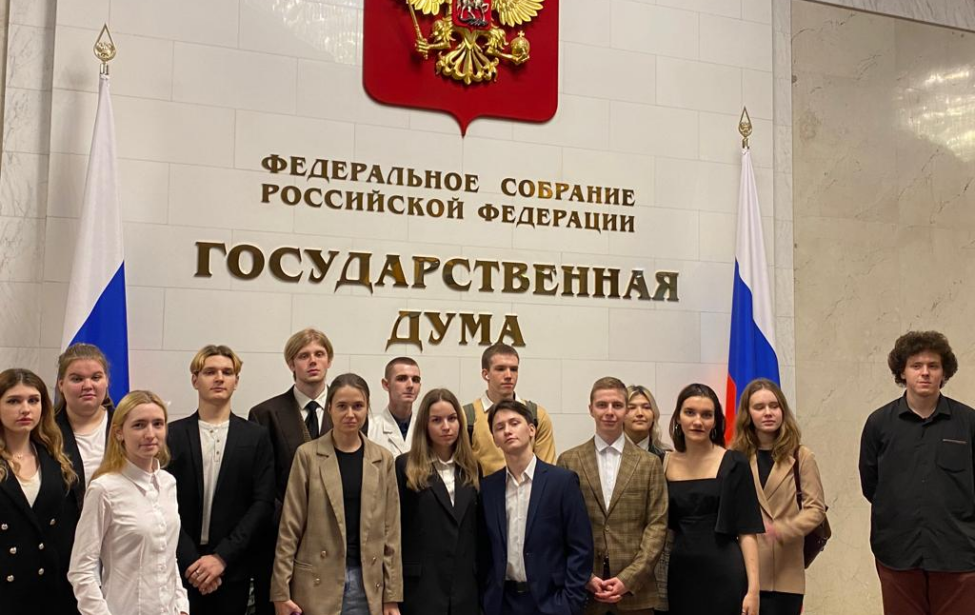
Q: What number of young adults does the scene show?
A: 15